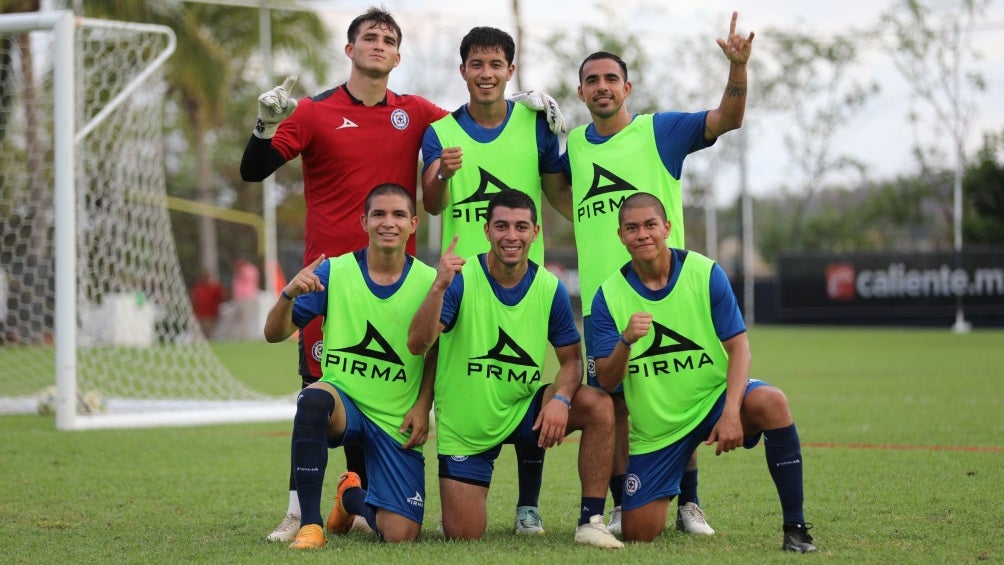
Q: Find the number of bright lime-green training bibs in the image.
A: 5